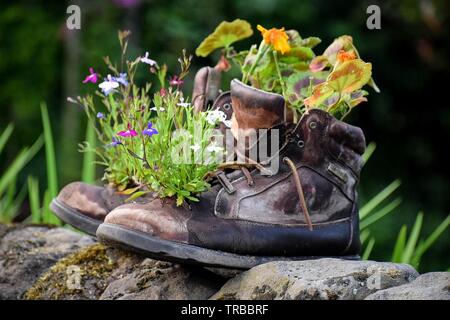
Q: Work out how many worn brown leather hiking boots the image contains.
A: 2